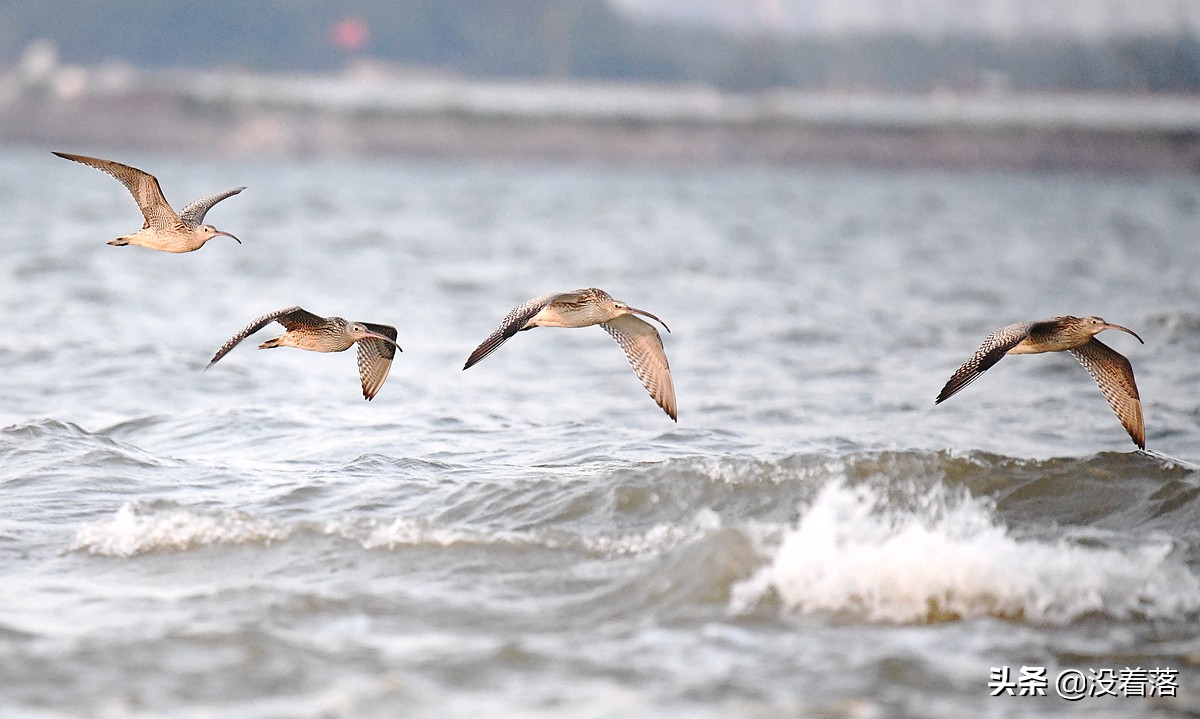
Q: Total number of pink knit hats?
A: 0